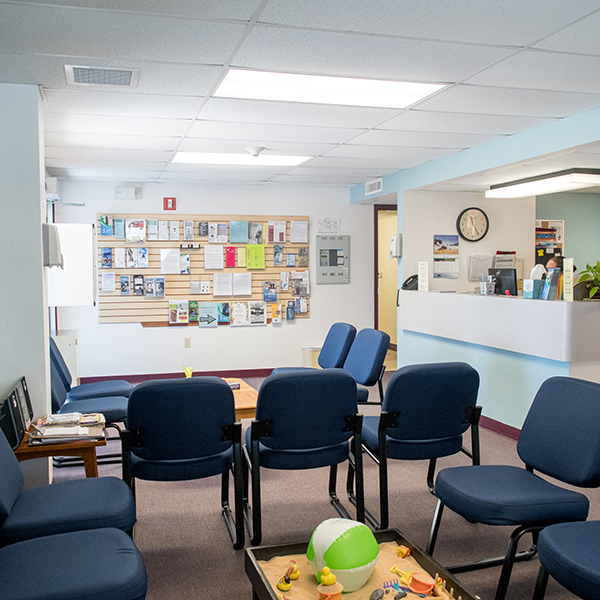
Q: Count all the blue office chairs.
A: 11